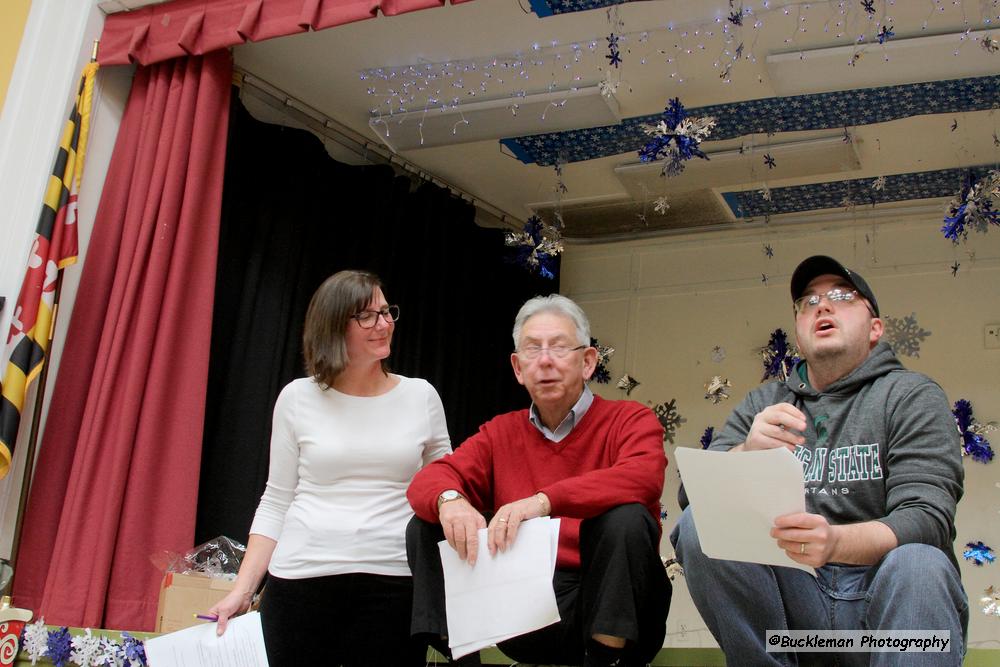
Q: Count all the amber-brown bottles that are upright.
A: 0